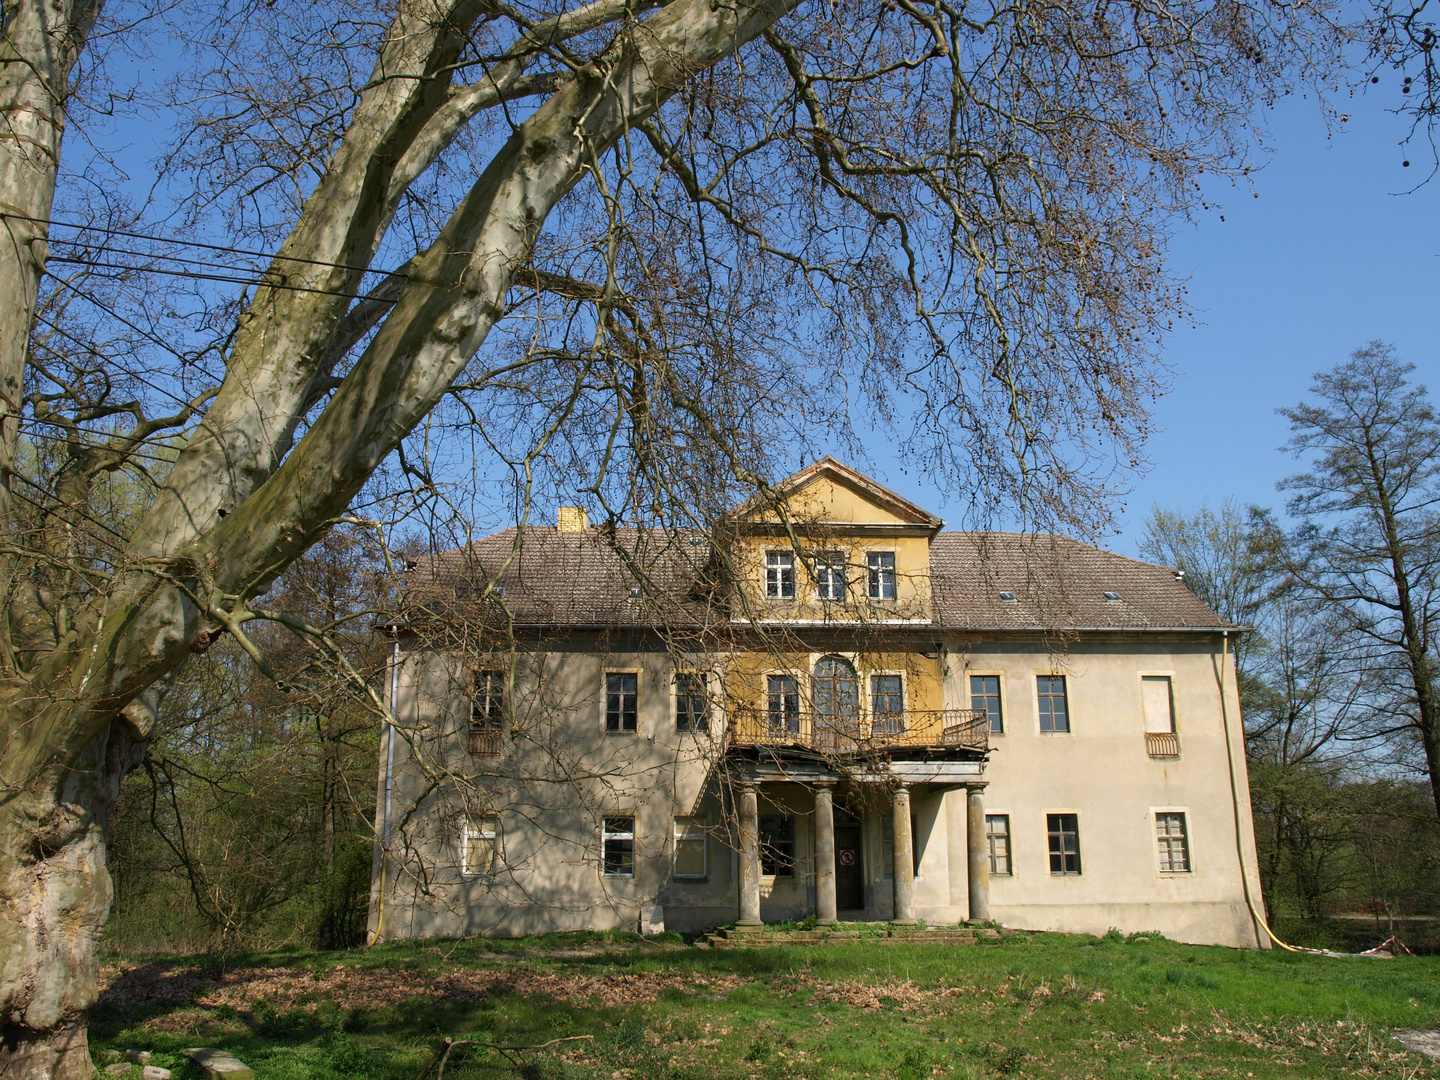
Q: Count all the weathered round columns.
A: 4